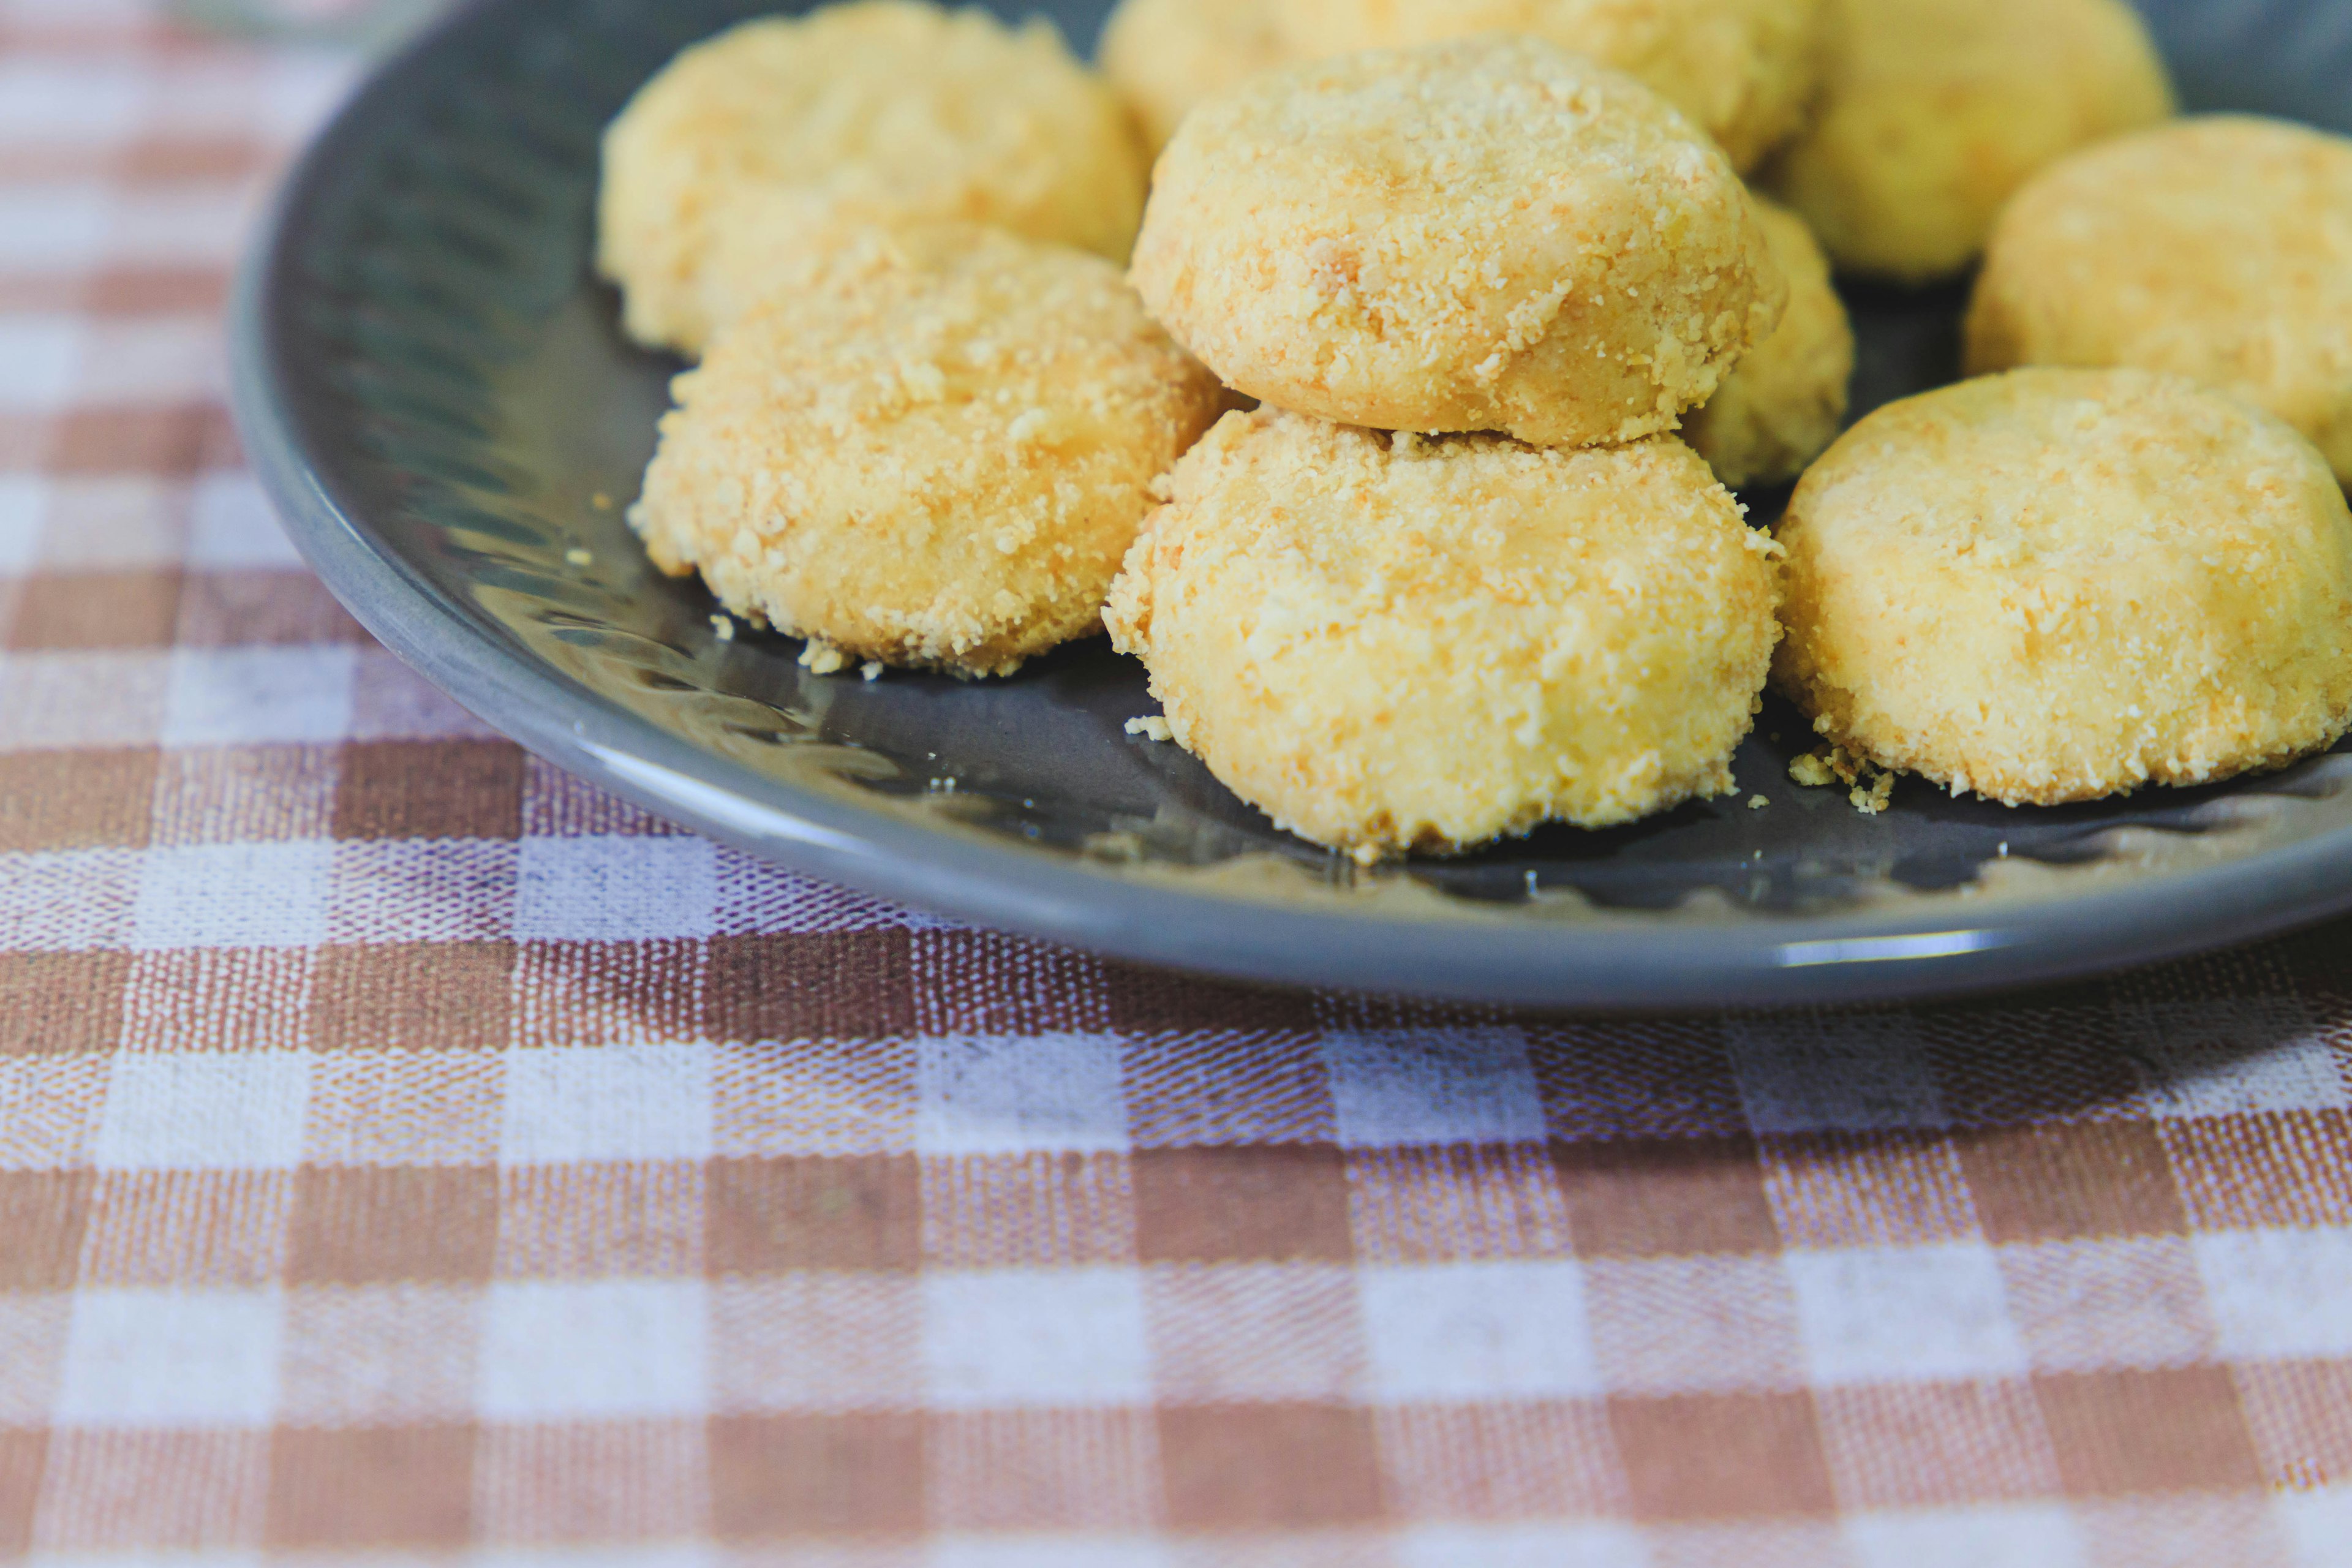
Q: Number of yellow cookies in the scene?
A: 10